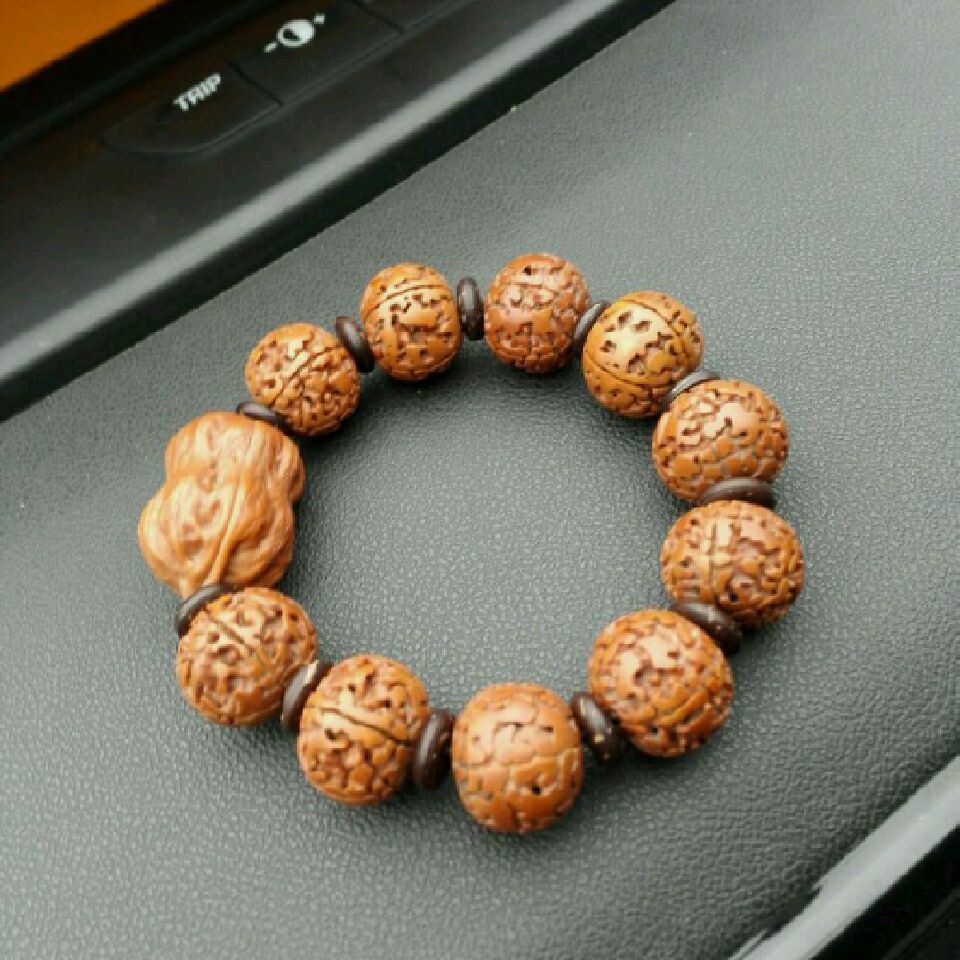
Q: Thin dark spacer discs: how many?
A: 11